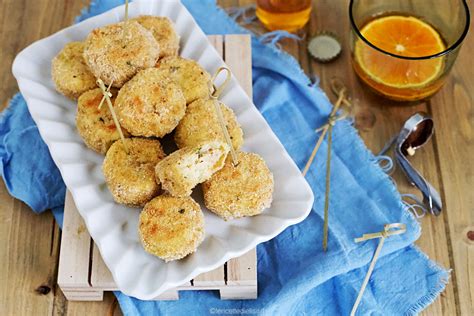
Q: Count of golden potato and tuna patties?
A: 11